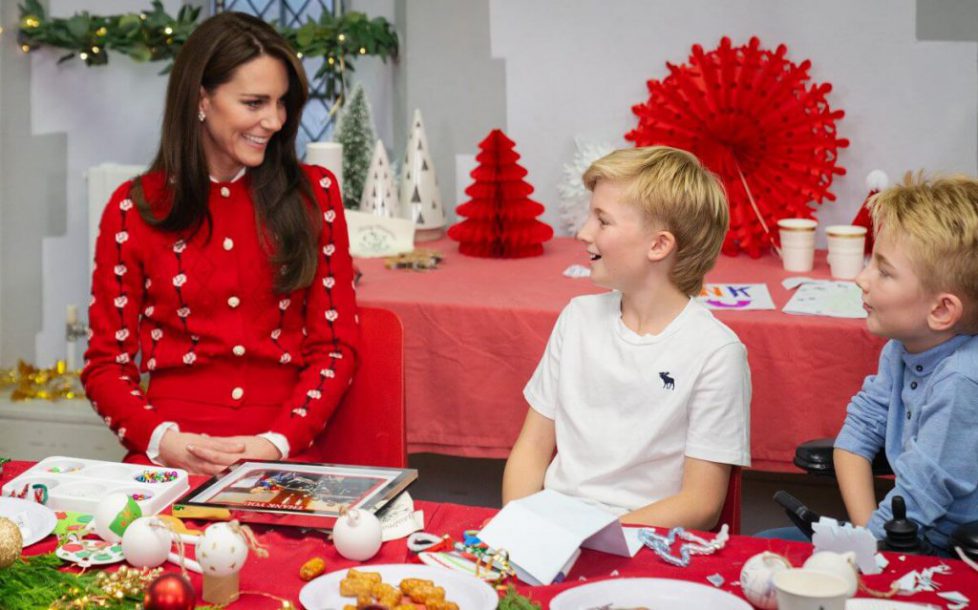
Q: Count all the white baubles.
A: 6